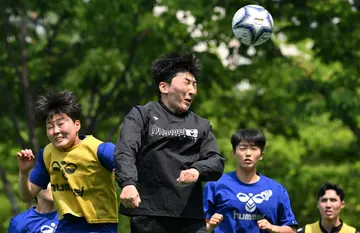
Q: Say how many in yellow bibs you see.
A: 2